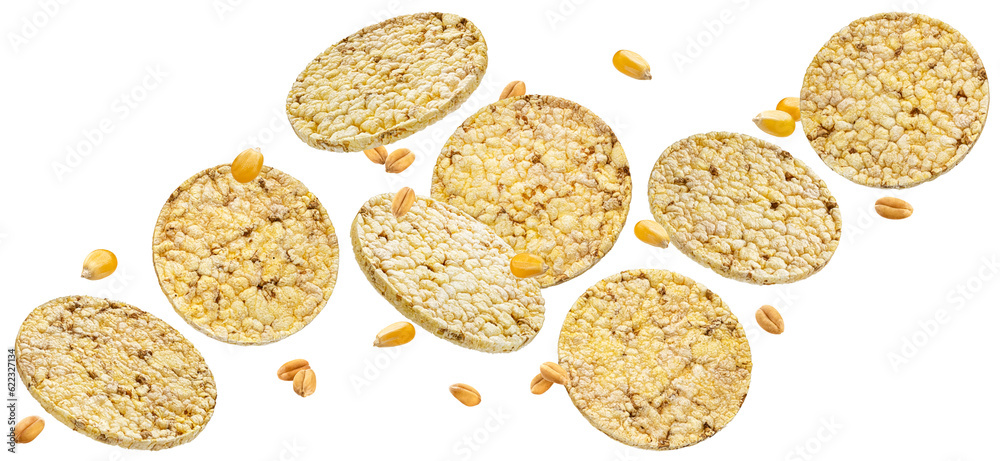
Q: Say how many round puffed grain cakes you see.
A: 8